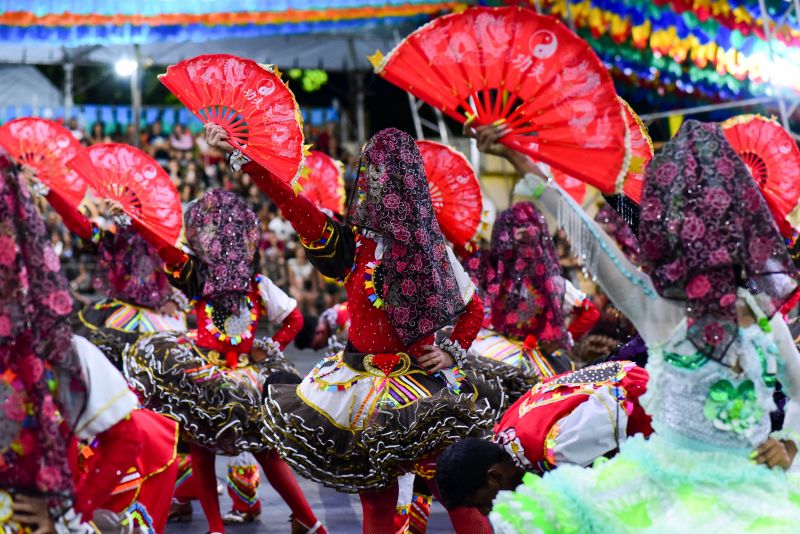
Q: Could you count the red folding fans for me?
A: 9